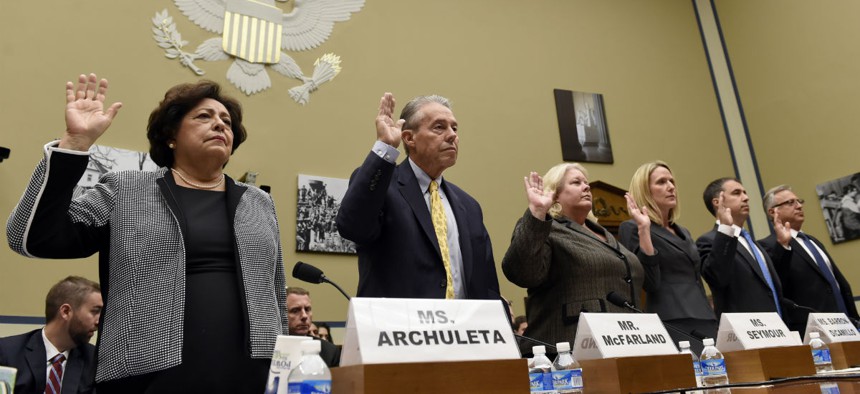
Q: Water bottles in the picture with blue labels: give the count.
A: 6